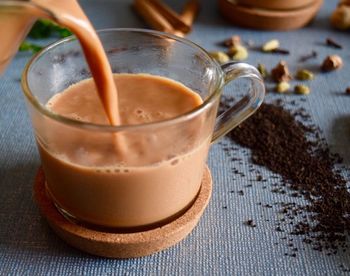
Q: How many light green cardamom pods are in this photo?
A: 7